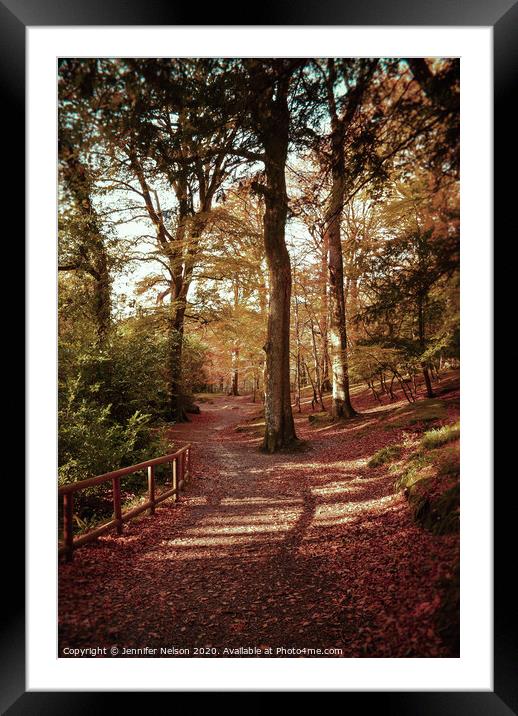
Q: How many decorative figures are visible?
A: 0